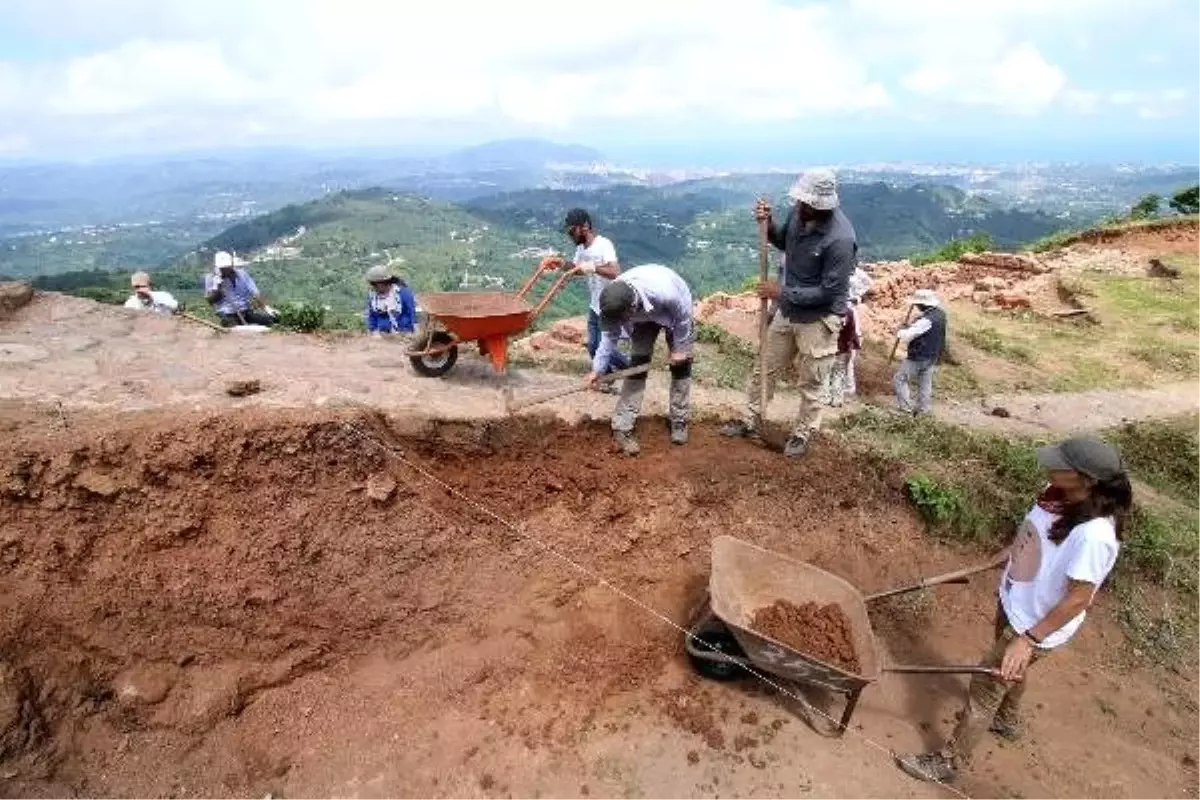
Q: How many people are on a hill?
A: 9